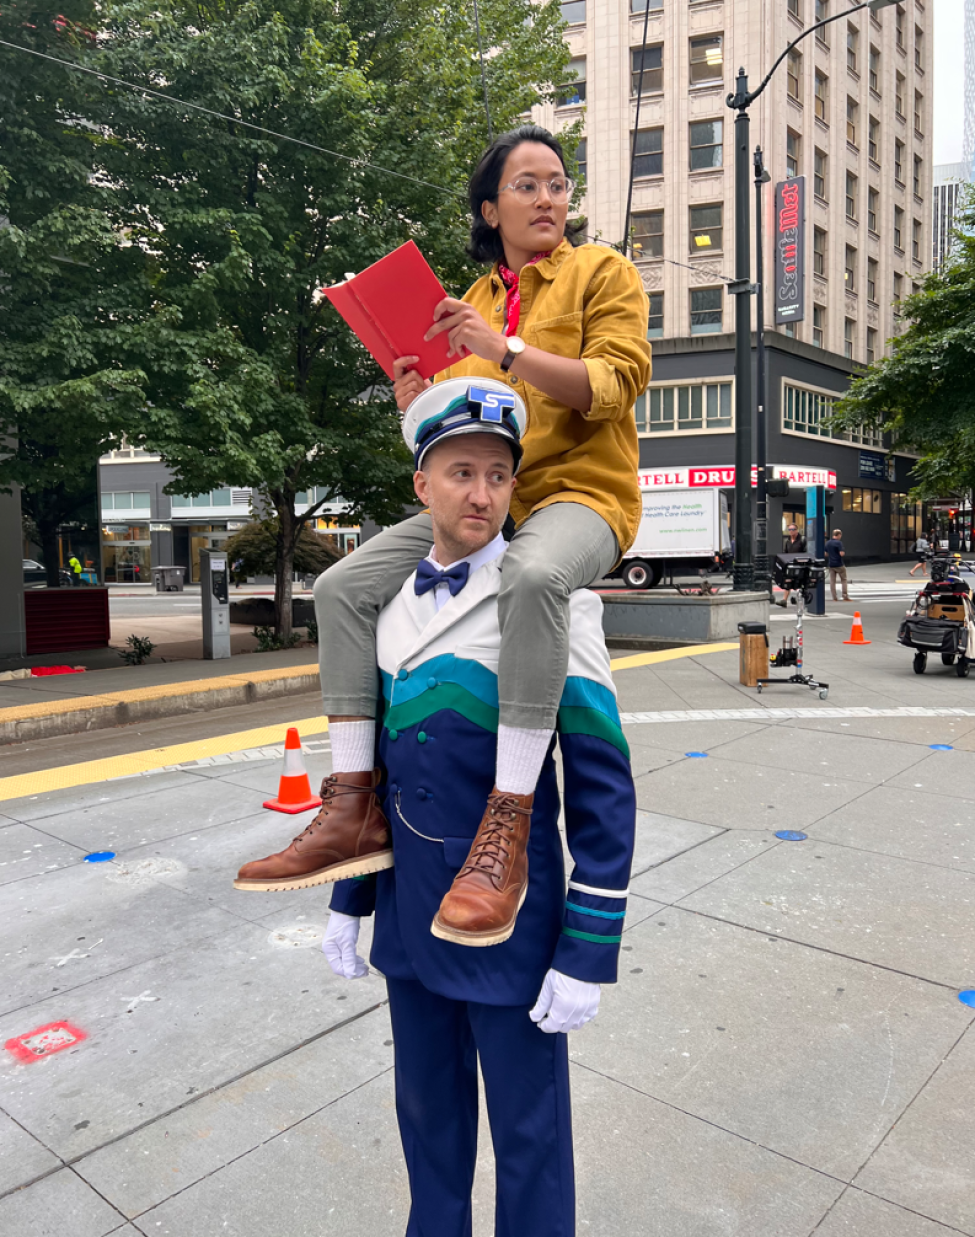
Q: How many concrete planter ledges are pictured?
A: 1